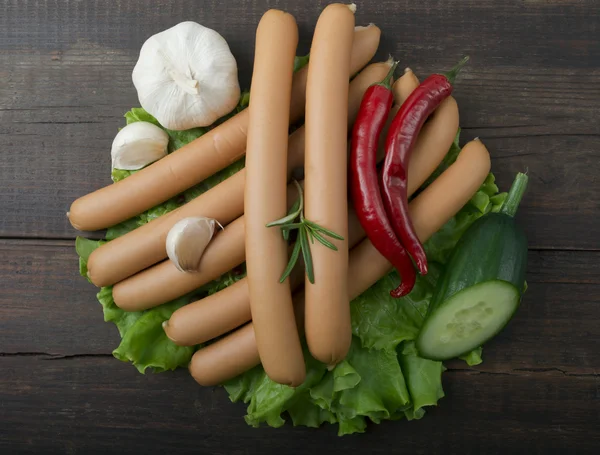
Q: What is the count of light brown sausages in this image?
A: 7